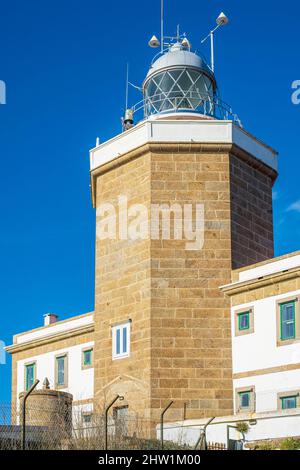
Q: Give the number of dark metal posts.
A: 4